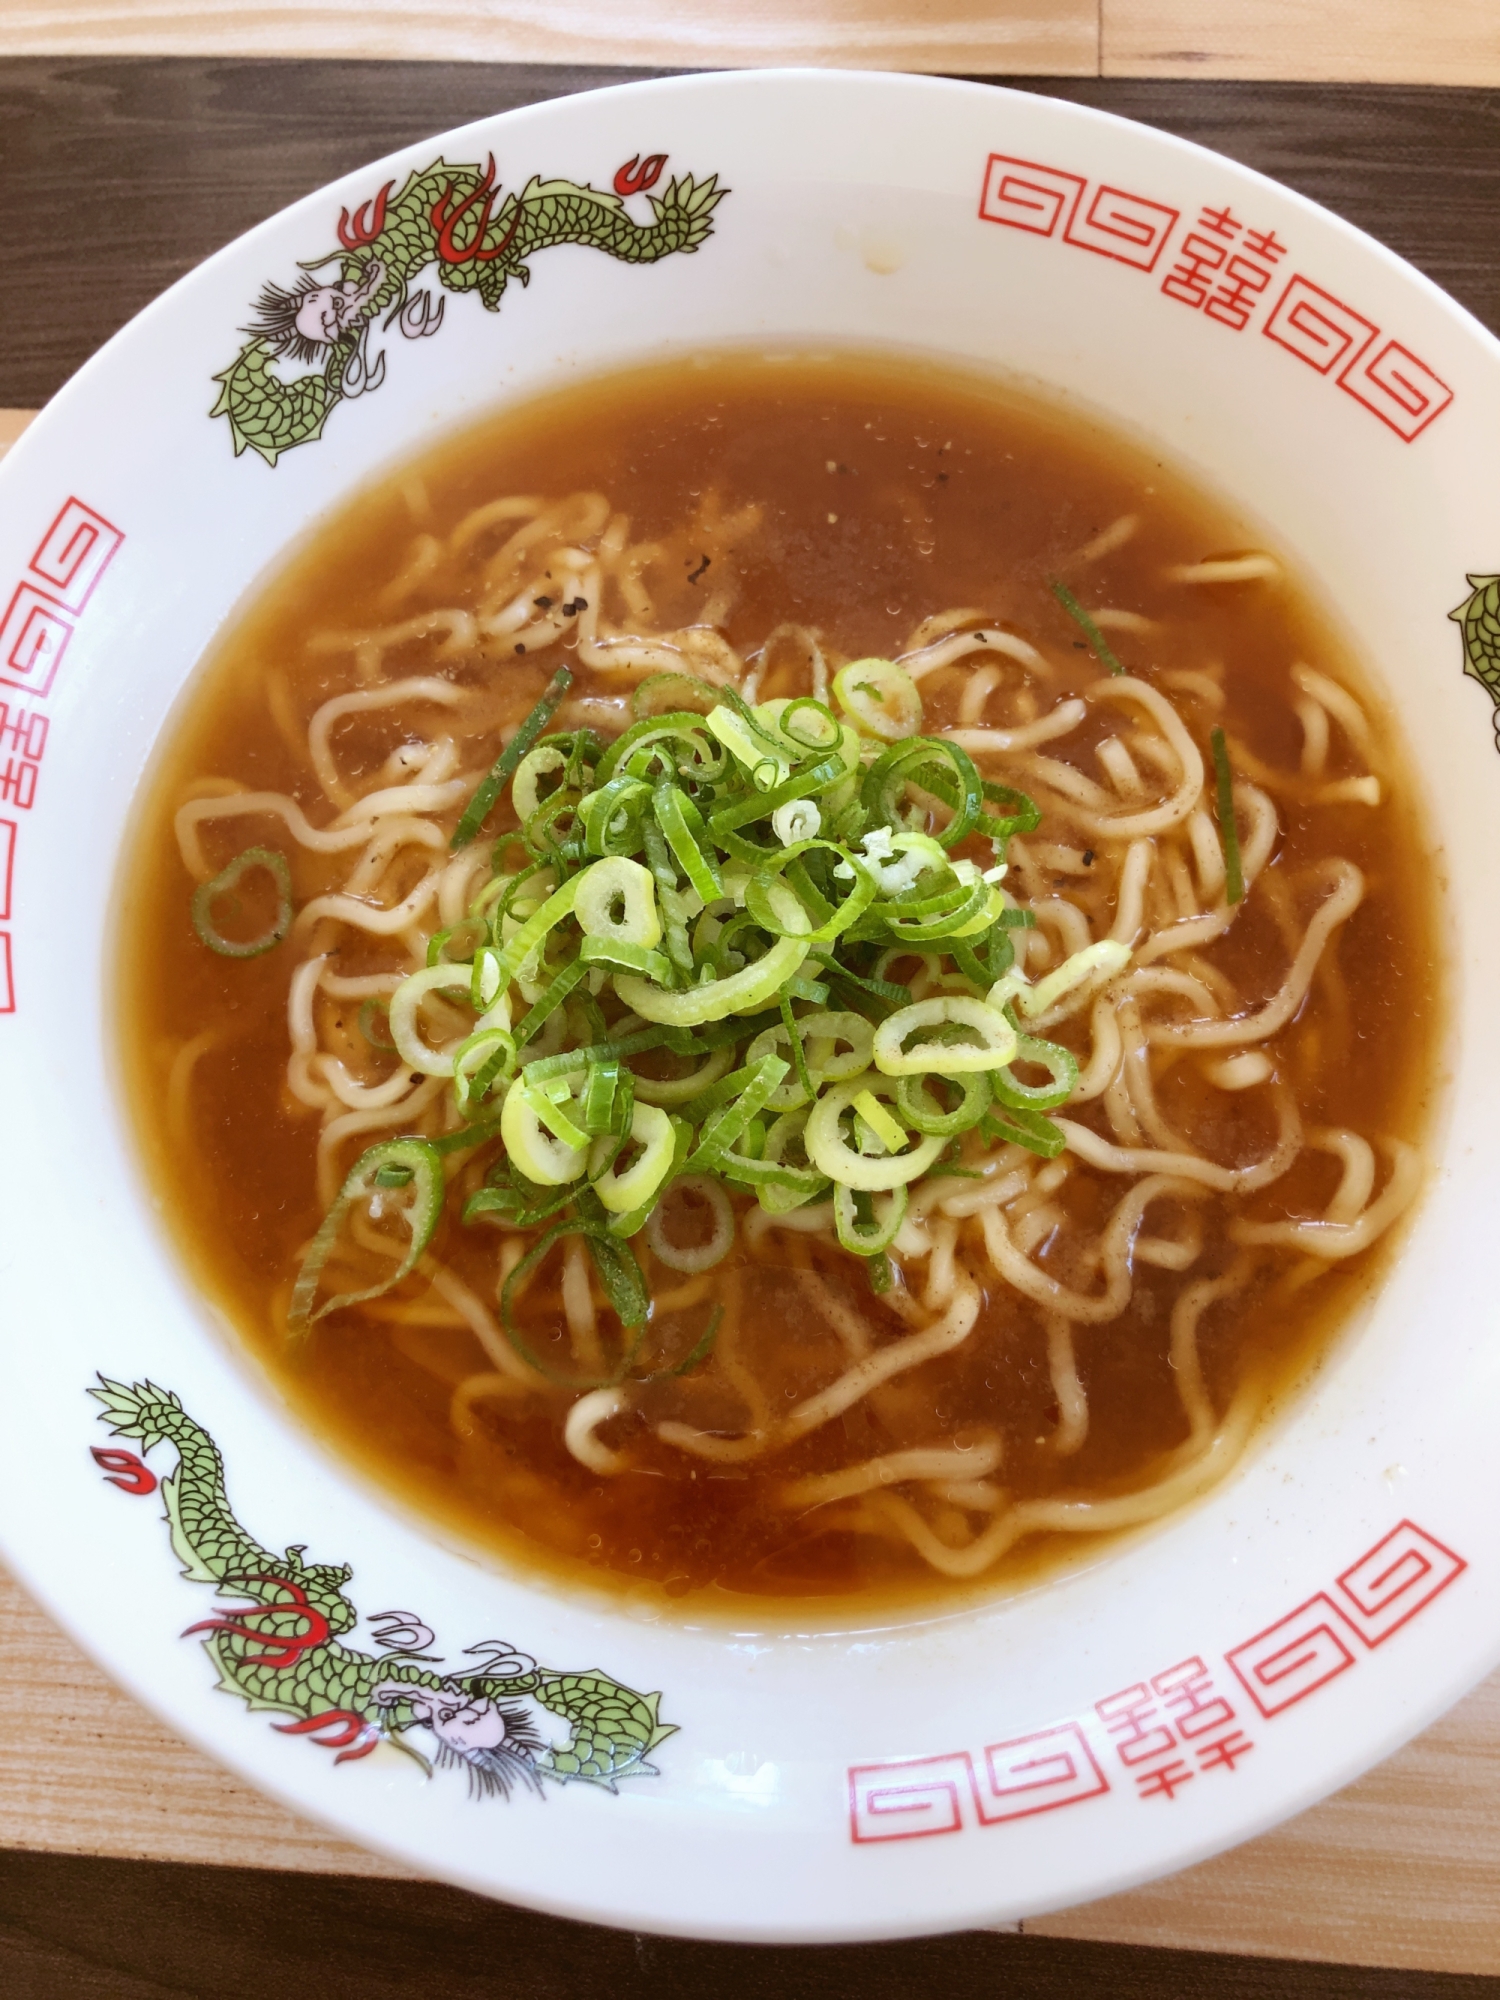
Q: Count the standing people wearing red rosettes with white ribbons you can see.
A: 0